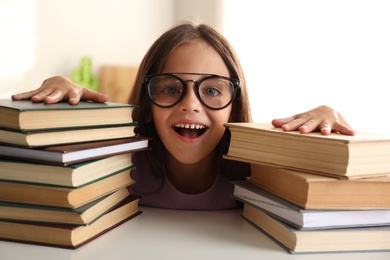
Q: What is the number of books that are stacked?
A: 11